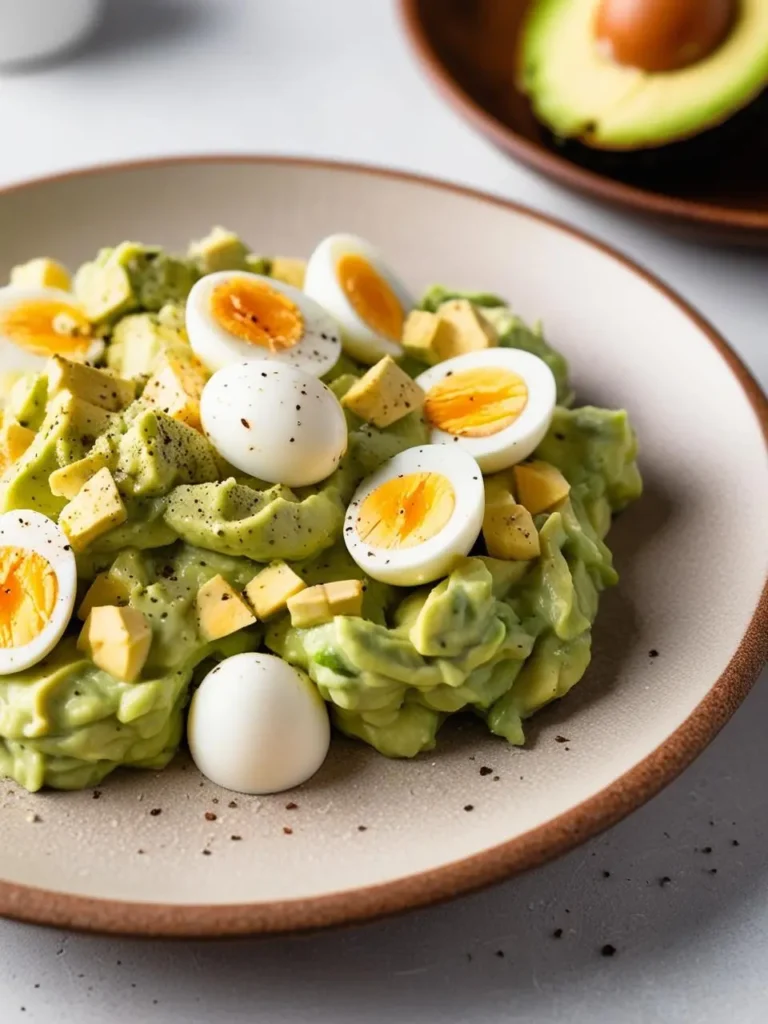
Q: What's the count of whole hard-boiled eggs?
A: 2